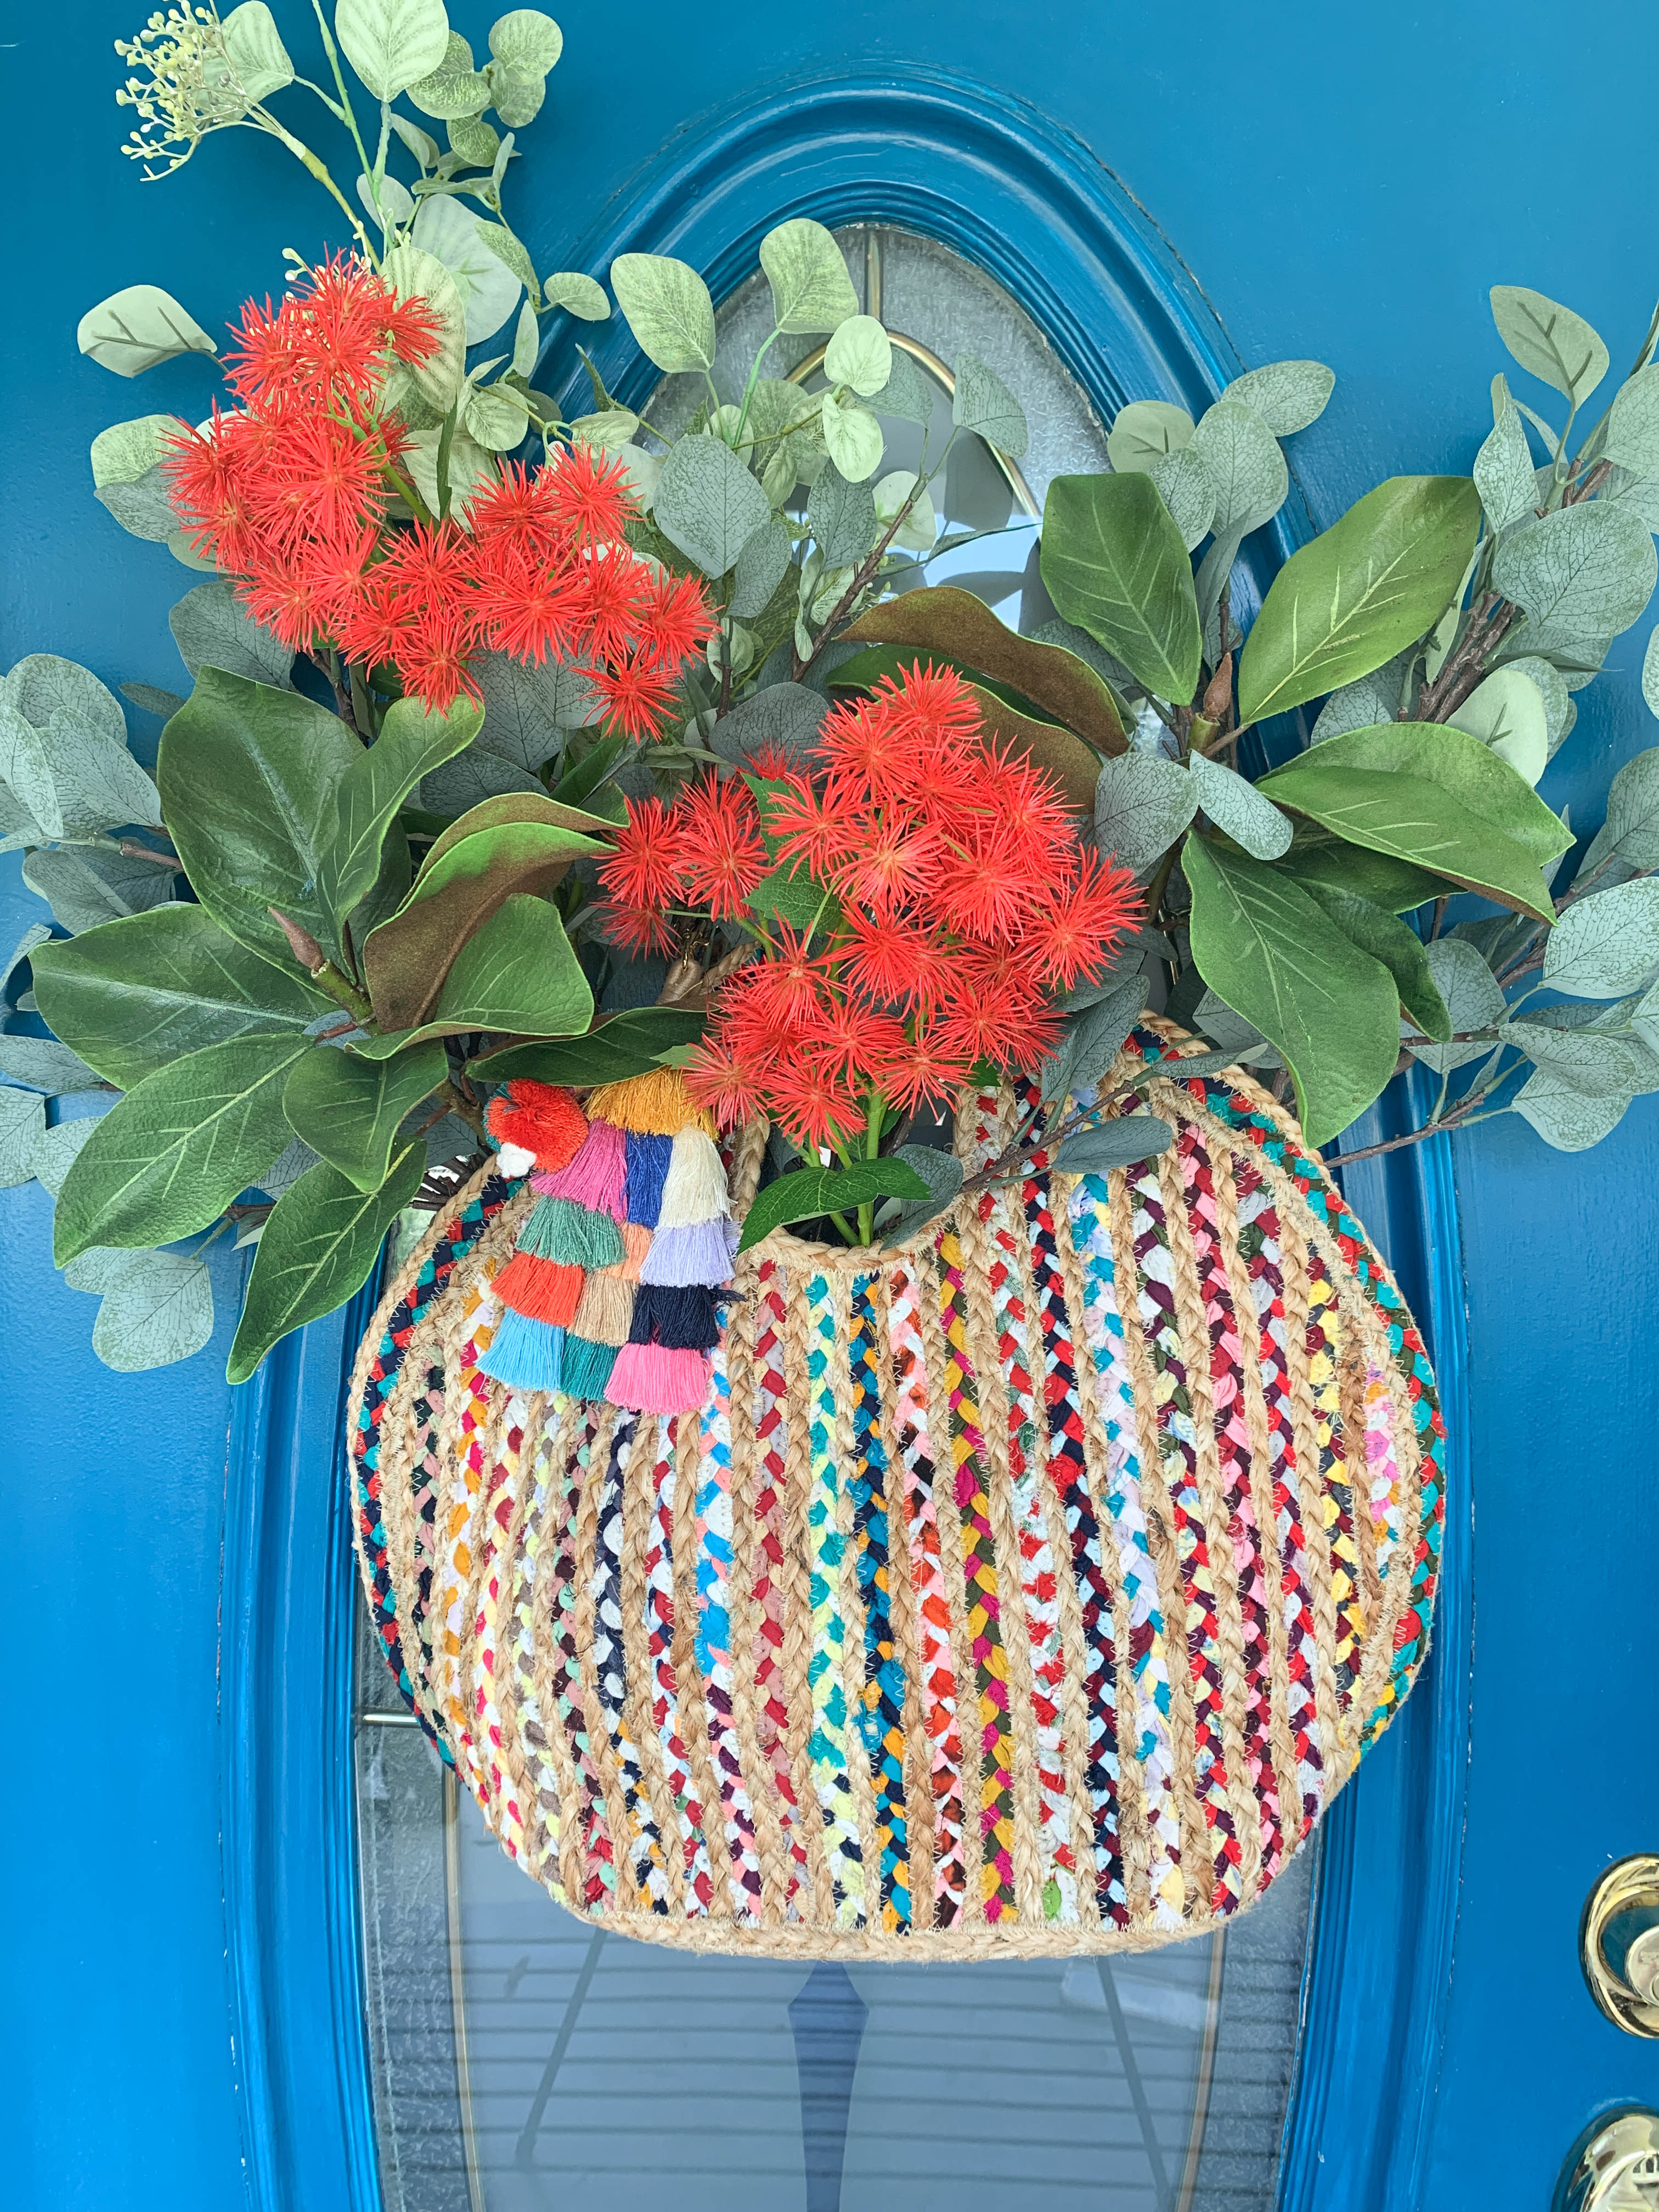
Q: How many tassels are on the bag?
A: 13